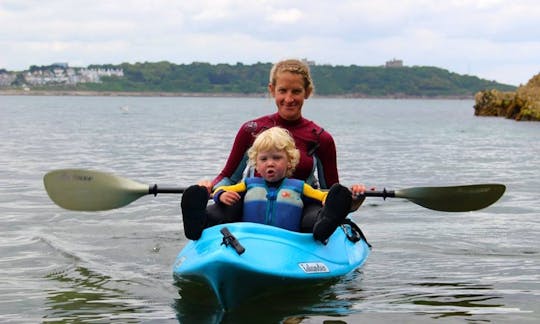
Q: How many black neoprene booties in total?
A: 2